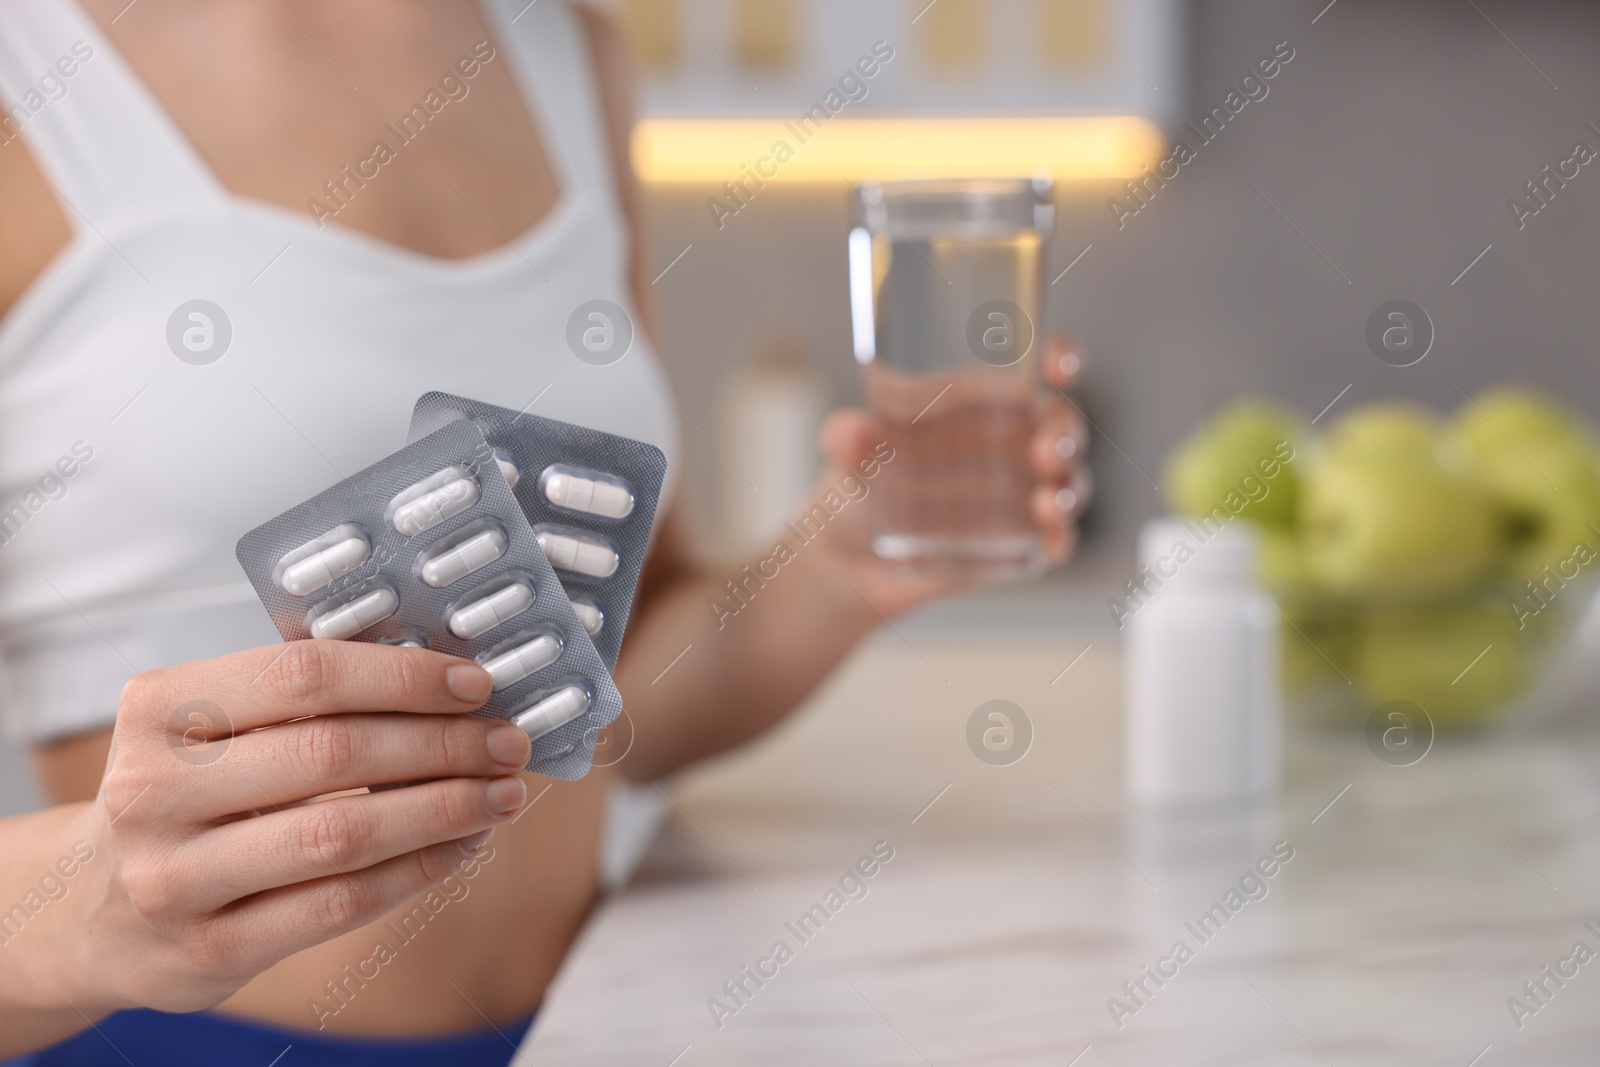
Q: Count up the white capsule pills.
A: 12